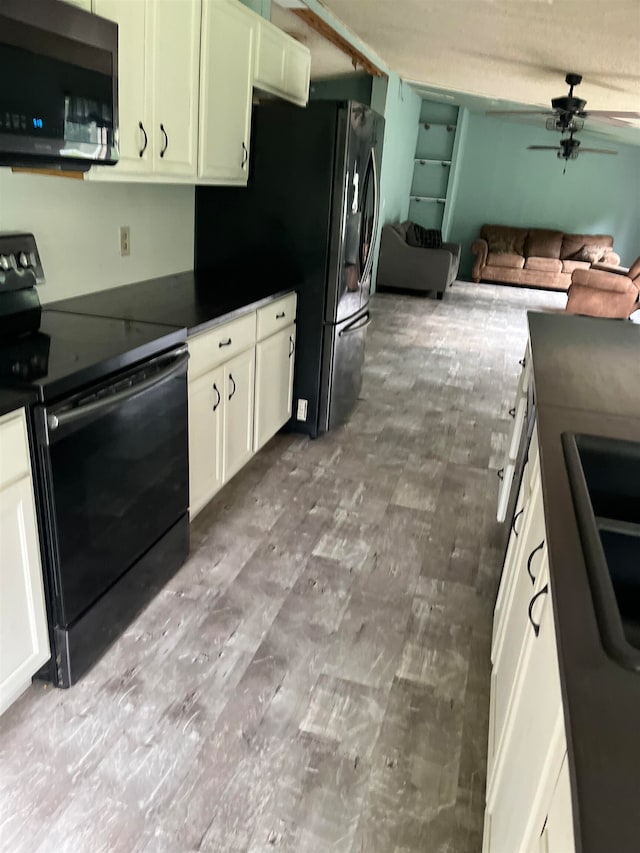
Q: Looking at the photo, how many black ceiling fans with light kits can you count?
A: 2